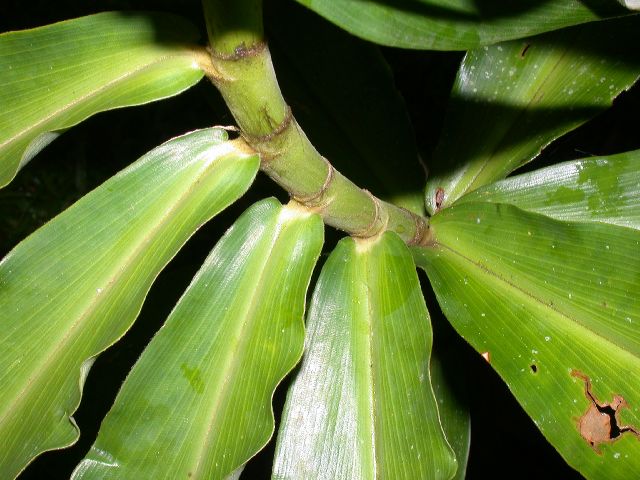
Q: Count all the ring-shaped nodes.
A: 5